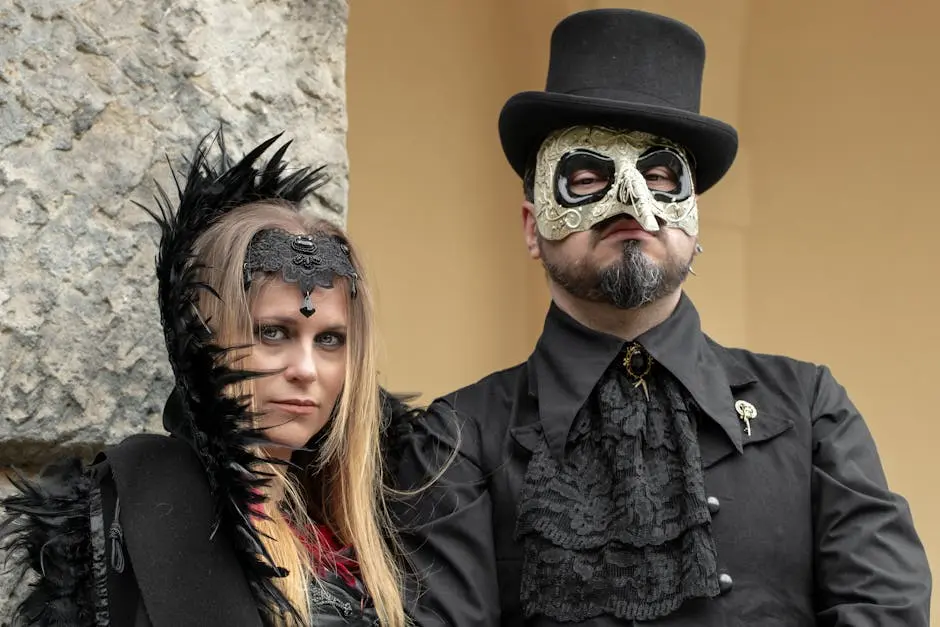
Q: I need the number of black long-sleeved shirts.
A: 1